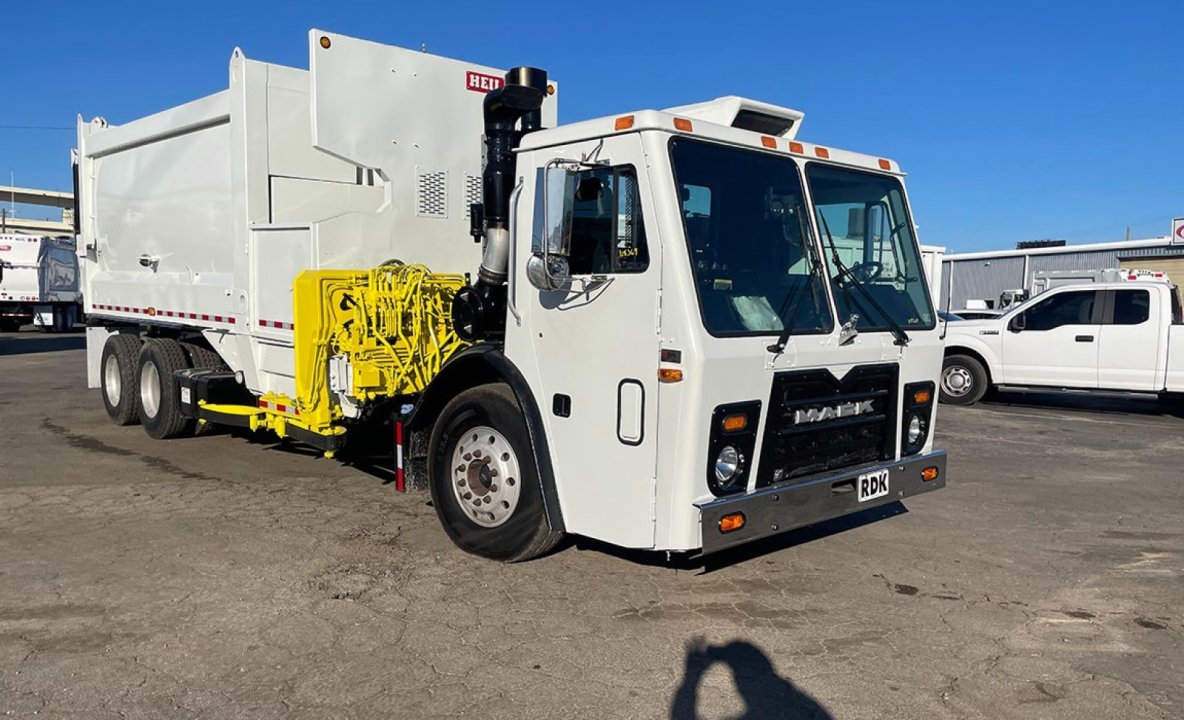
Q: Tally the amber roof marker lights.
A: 6